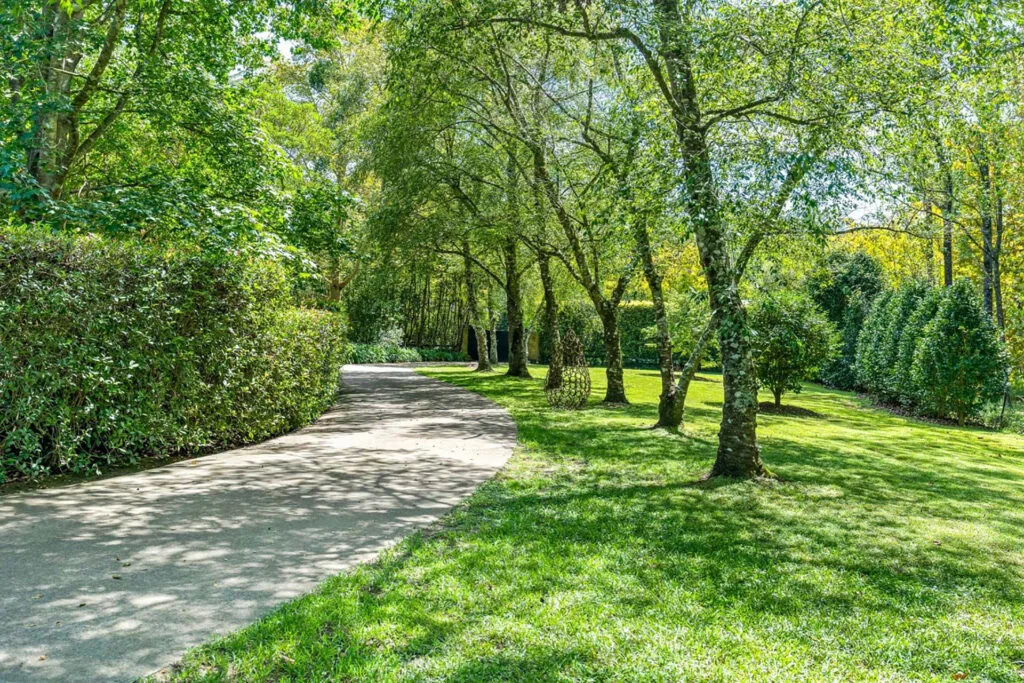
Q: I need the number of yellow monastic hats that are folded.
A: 0